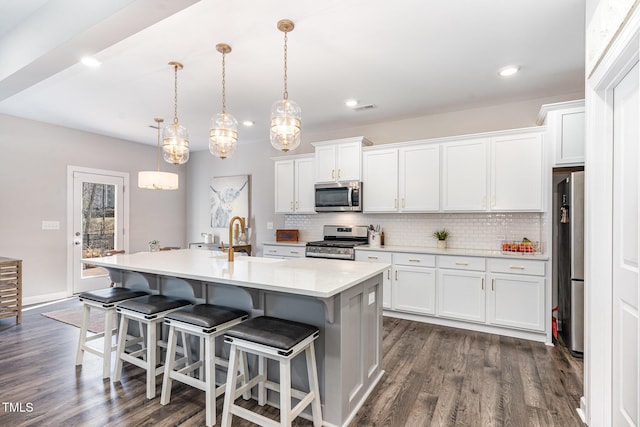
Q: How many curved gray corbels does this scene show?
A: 5